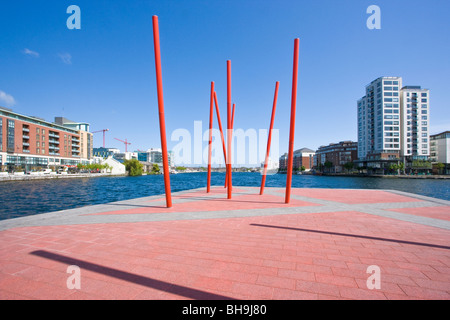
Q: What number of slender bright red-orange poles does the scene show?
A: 7